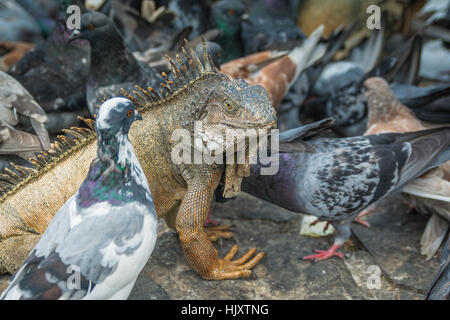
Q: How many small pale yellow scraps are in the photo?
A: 1